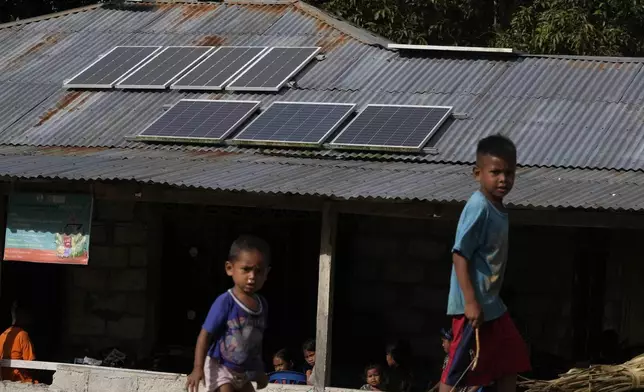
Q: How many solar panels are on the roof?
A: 7